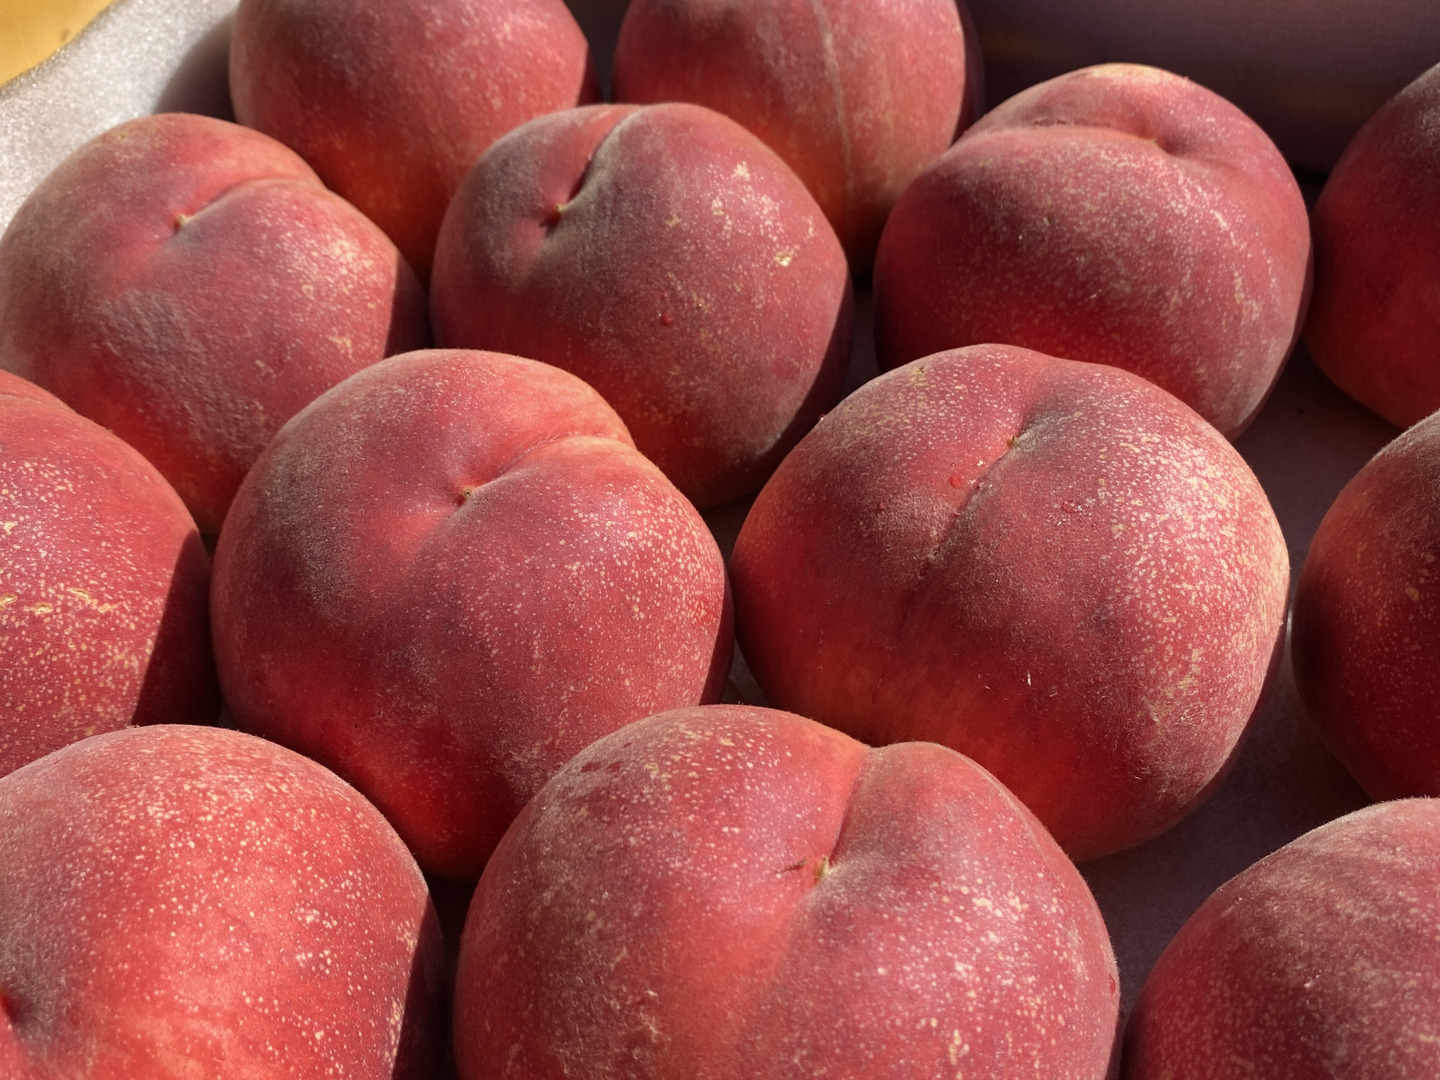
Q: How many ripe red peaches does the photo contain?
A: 13